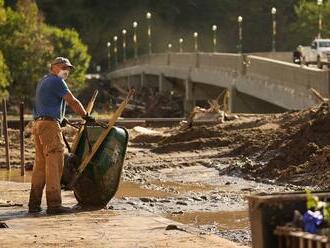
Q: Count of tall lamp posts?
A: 12